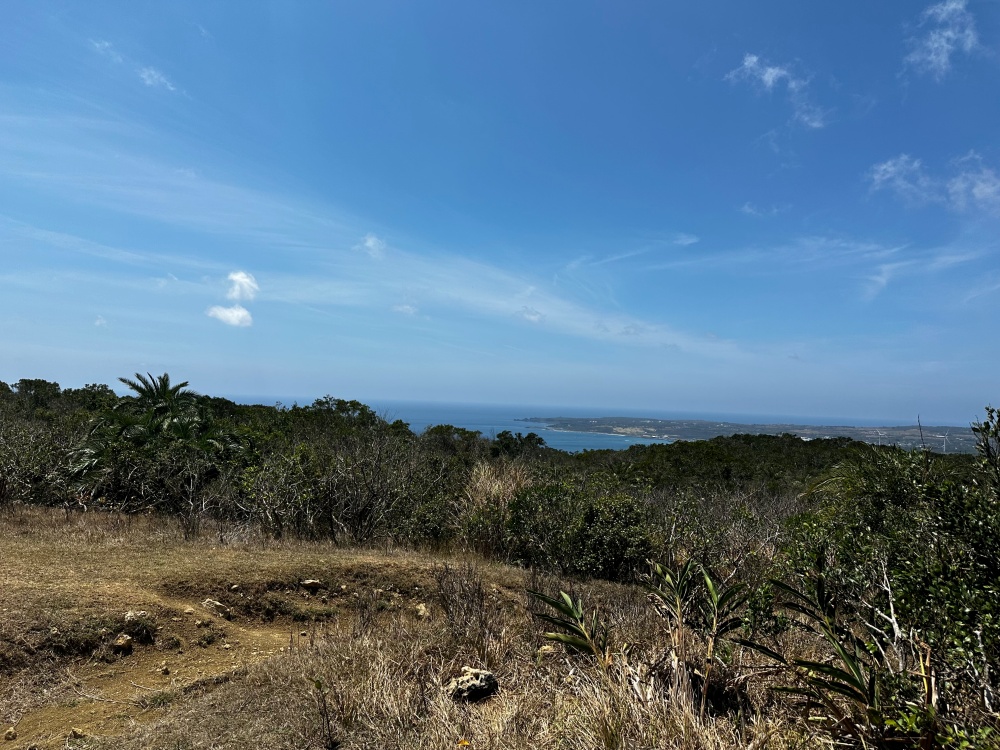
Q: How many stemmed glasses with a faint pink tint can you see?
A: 0